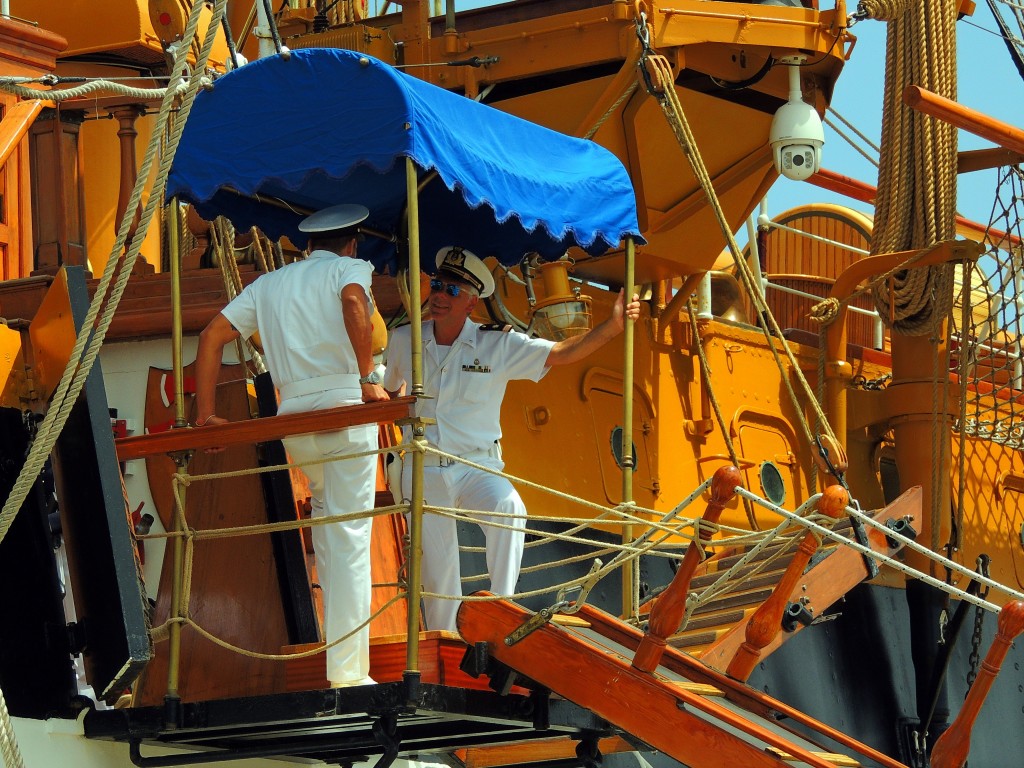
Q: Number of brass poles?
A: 3